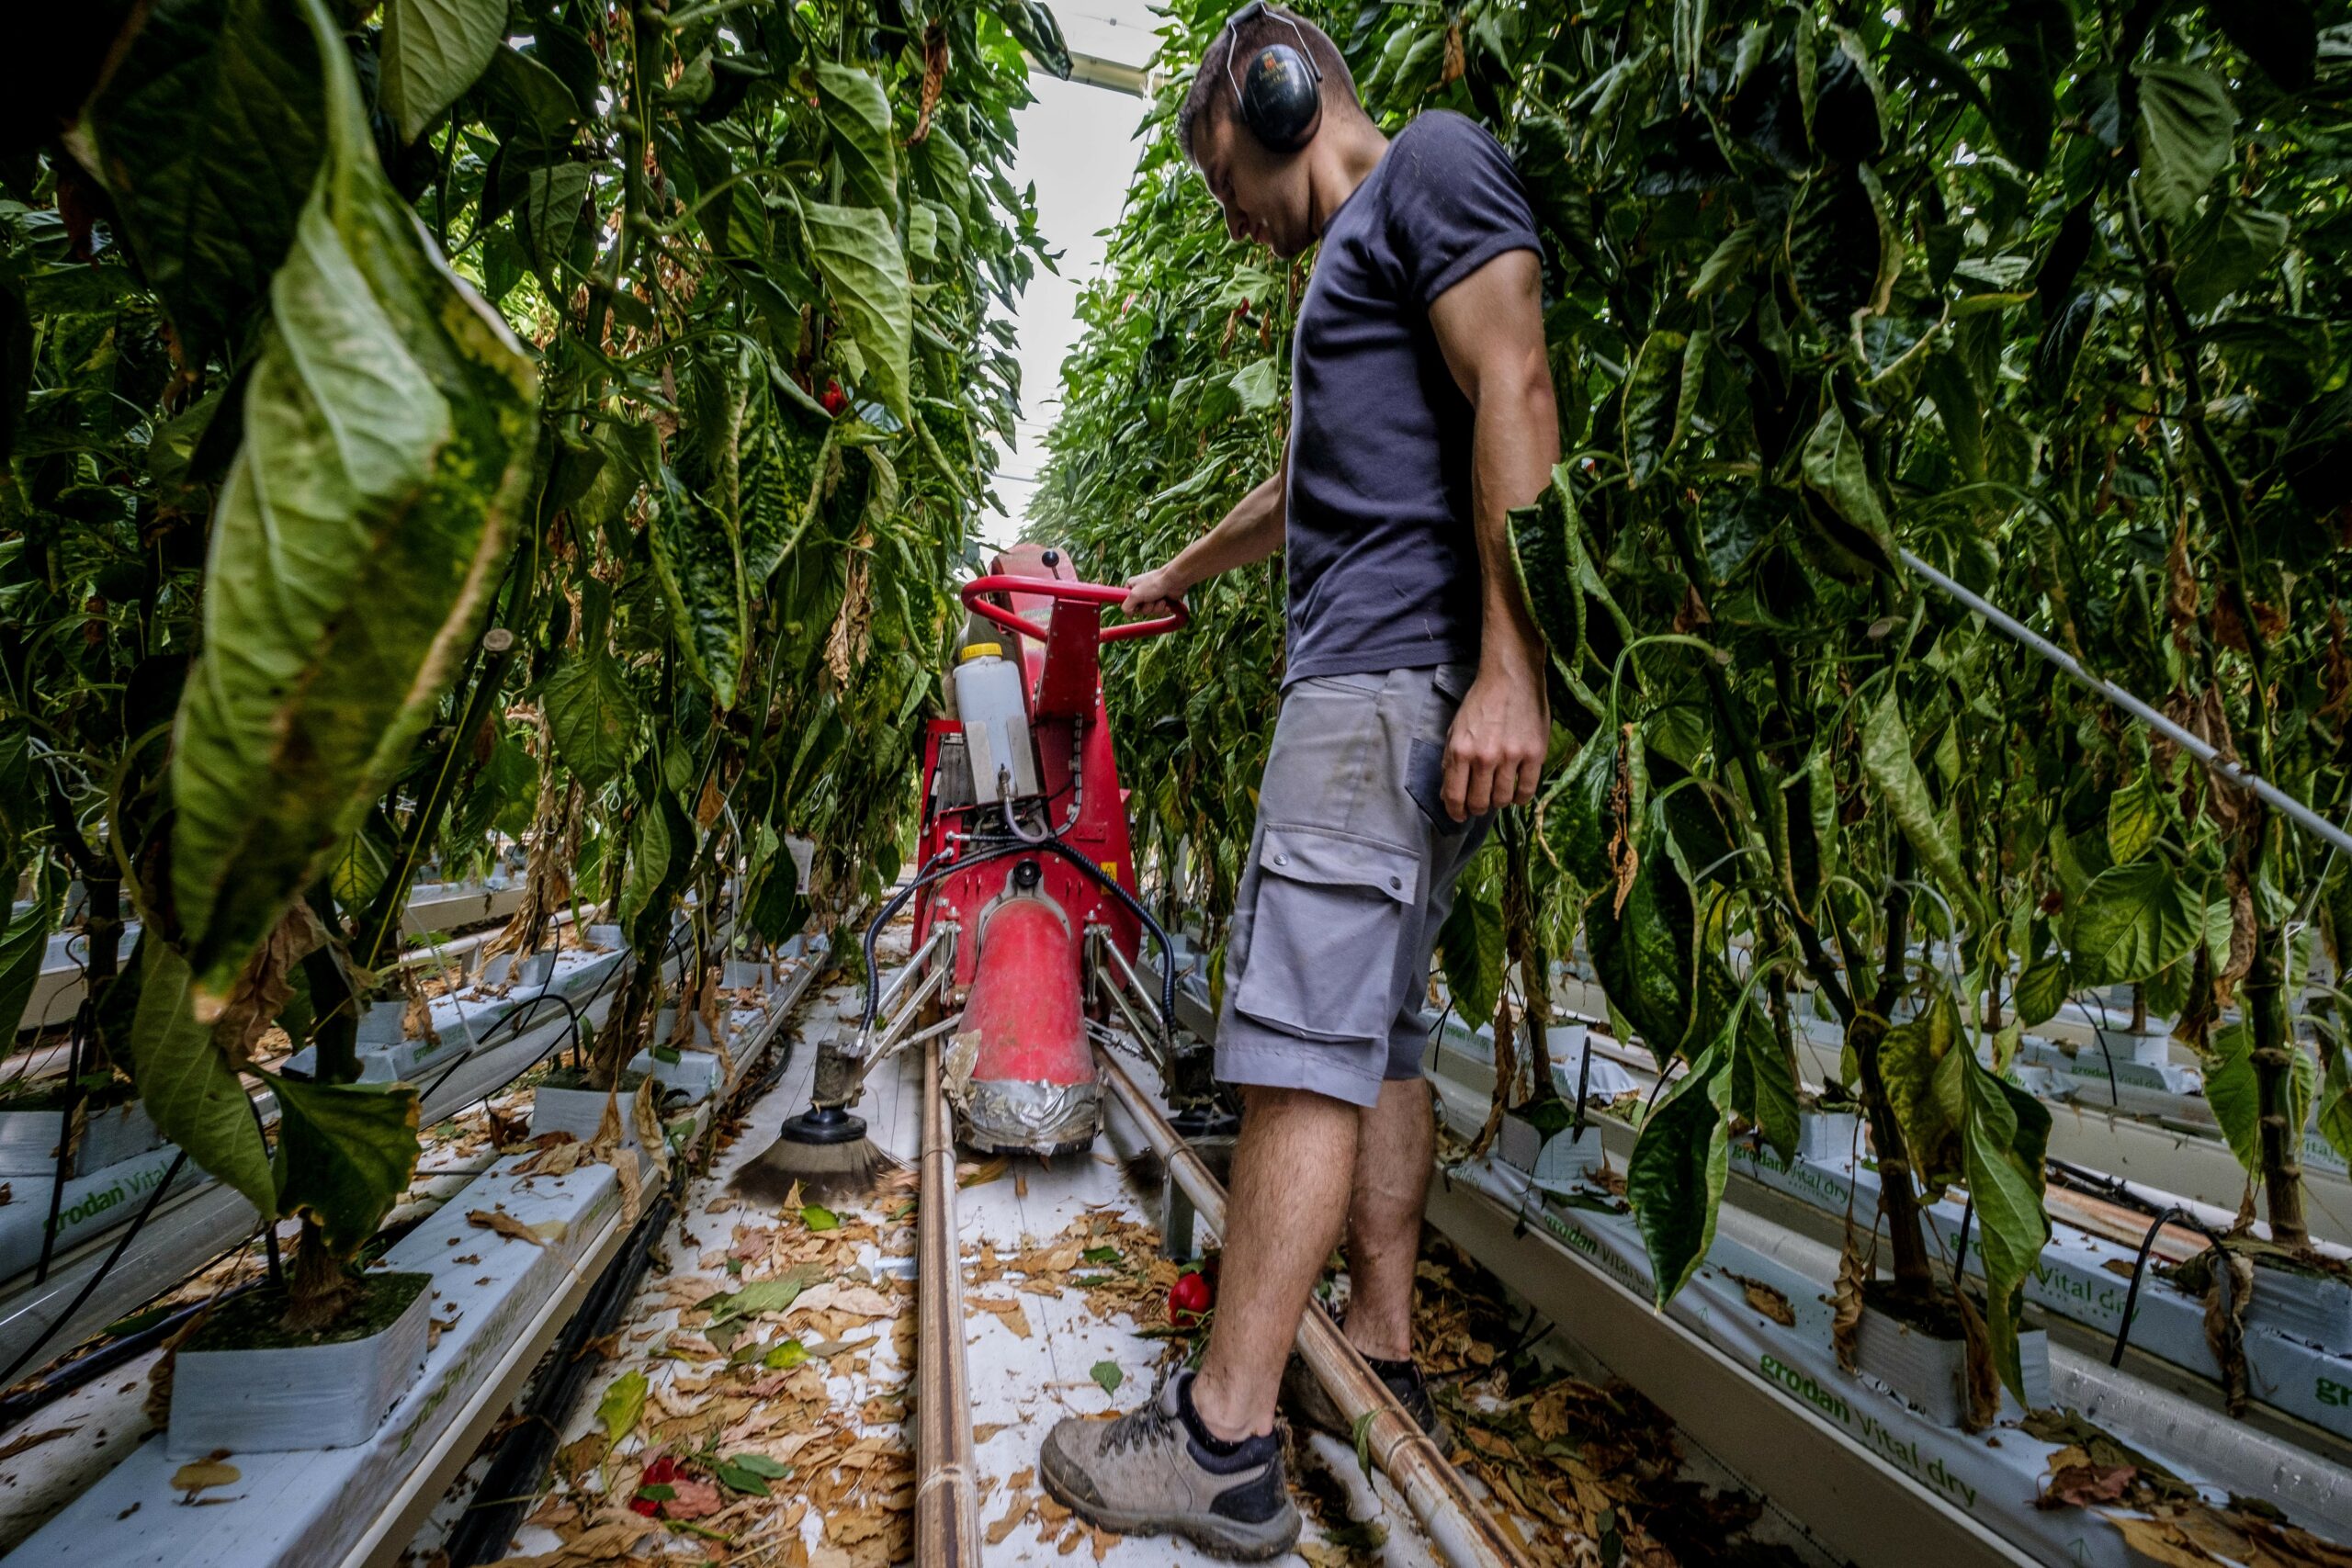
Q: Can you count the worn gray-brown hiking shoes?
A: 2